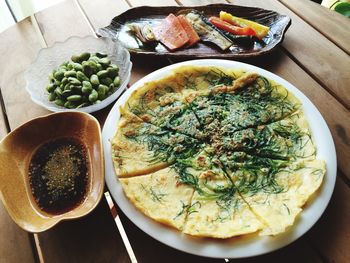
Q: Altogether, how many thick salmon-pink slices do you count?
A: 2